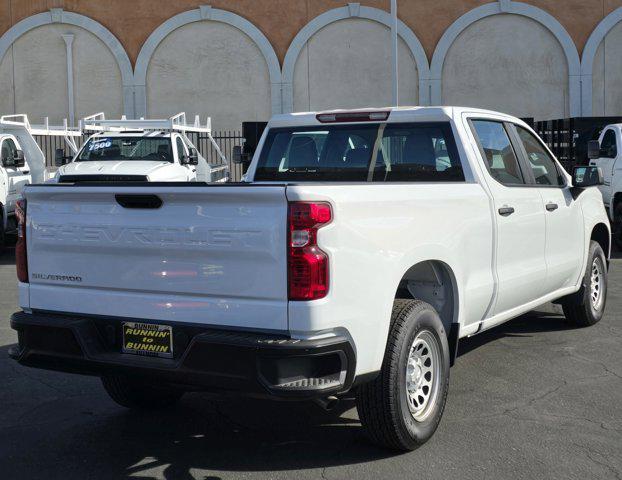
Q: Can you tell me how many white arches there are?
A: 5